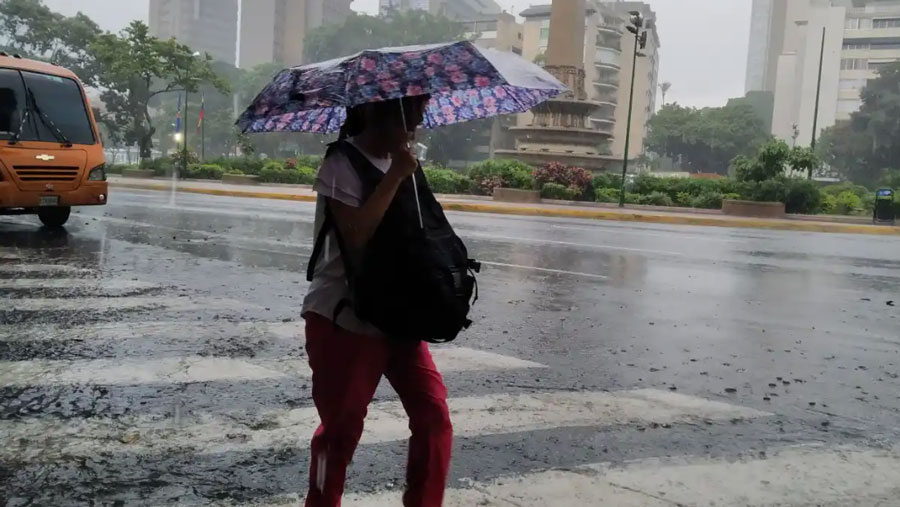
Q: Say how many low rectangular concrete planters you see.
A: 4